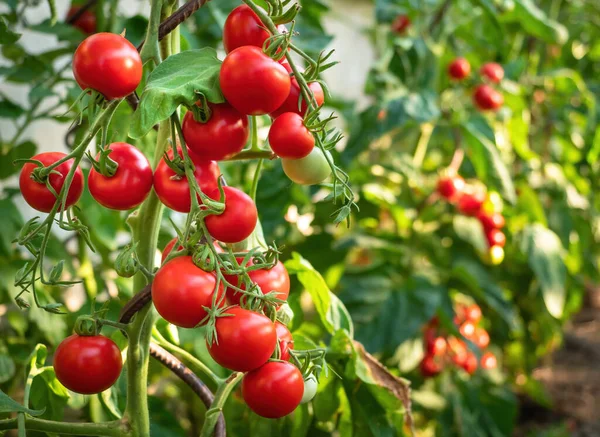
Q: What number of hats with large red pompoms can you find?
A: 0